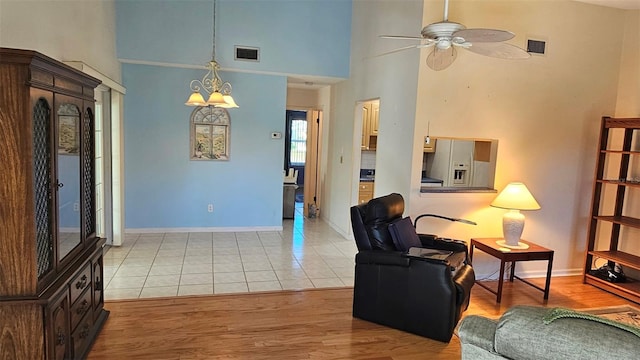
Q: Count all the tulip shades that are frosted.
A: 3